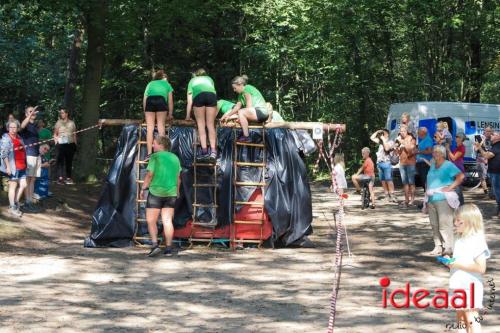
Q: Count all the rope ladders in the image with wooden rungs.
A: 3